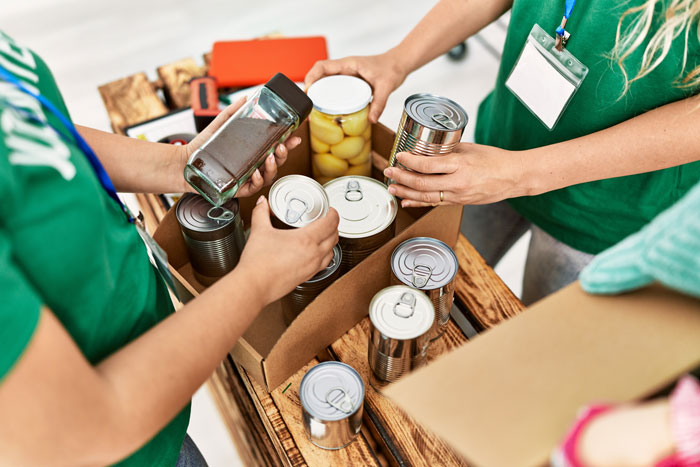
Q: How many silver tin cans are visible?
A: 8